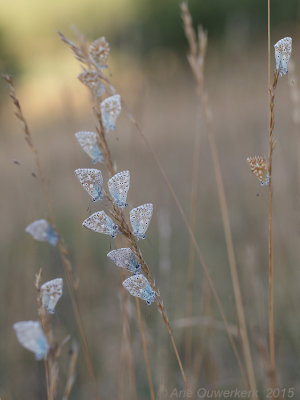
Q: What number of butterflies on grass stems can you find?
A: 15